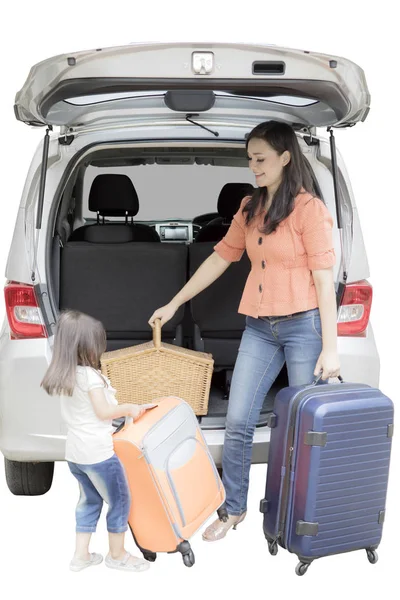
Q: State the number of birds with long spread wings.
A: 0